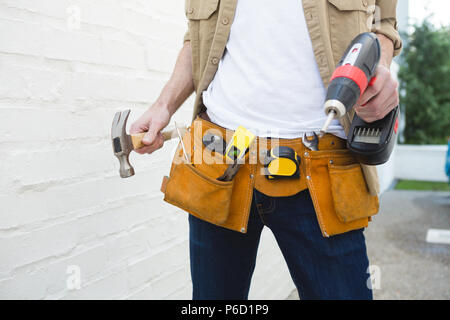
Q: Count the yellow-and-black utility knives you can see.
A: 0